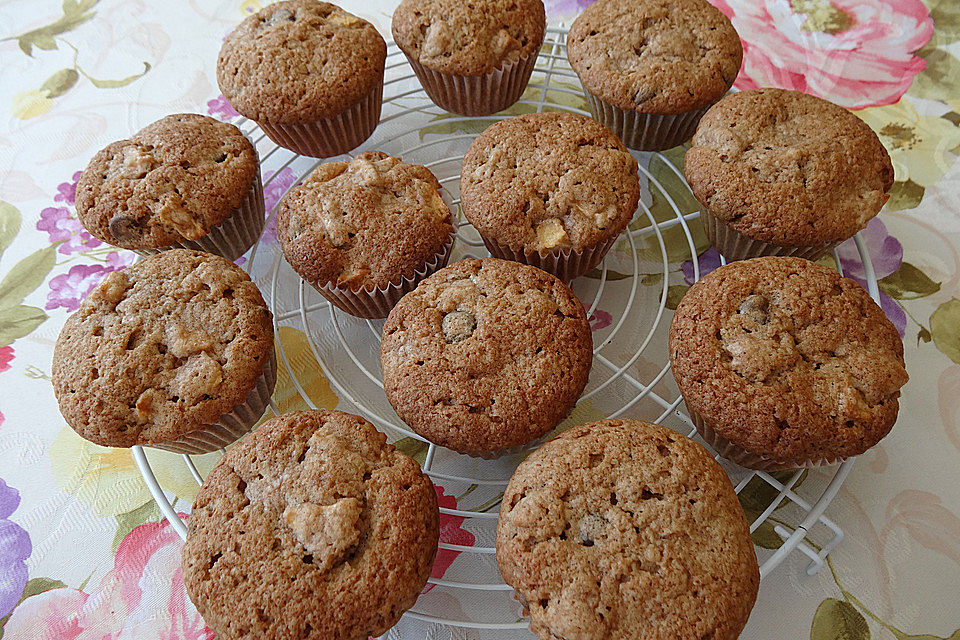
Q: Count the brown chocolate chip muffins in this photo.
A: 12